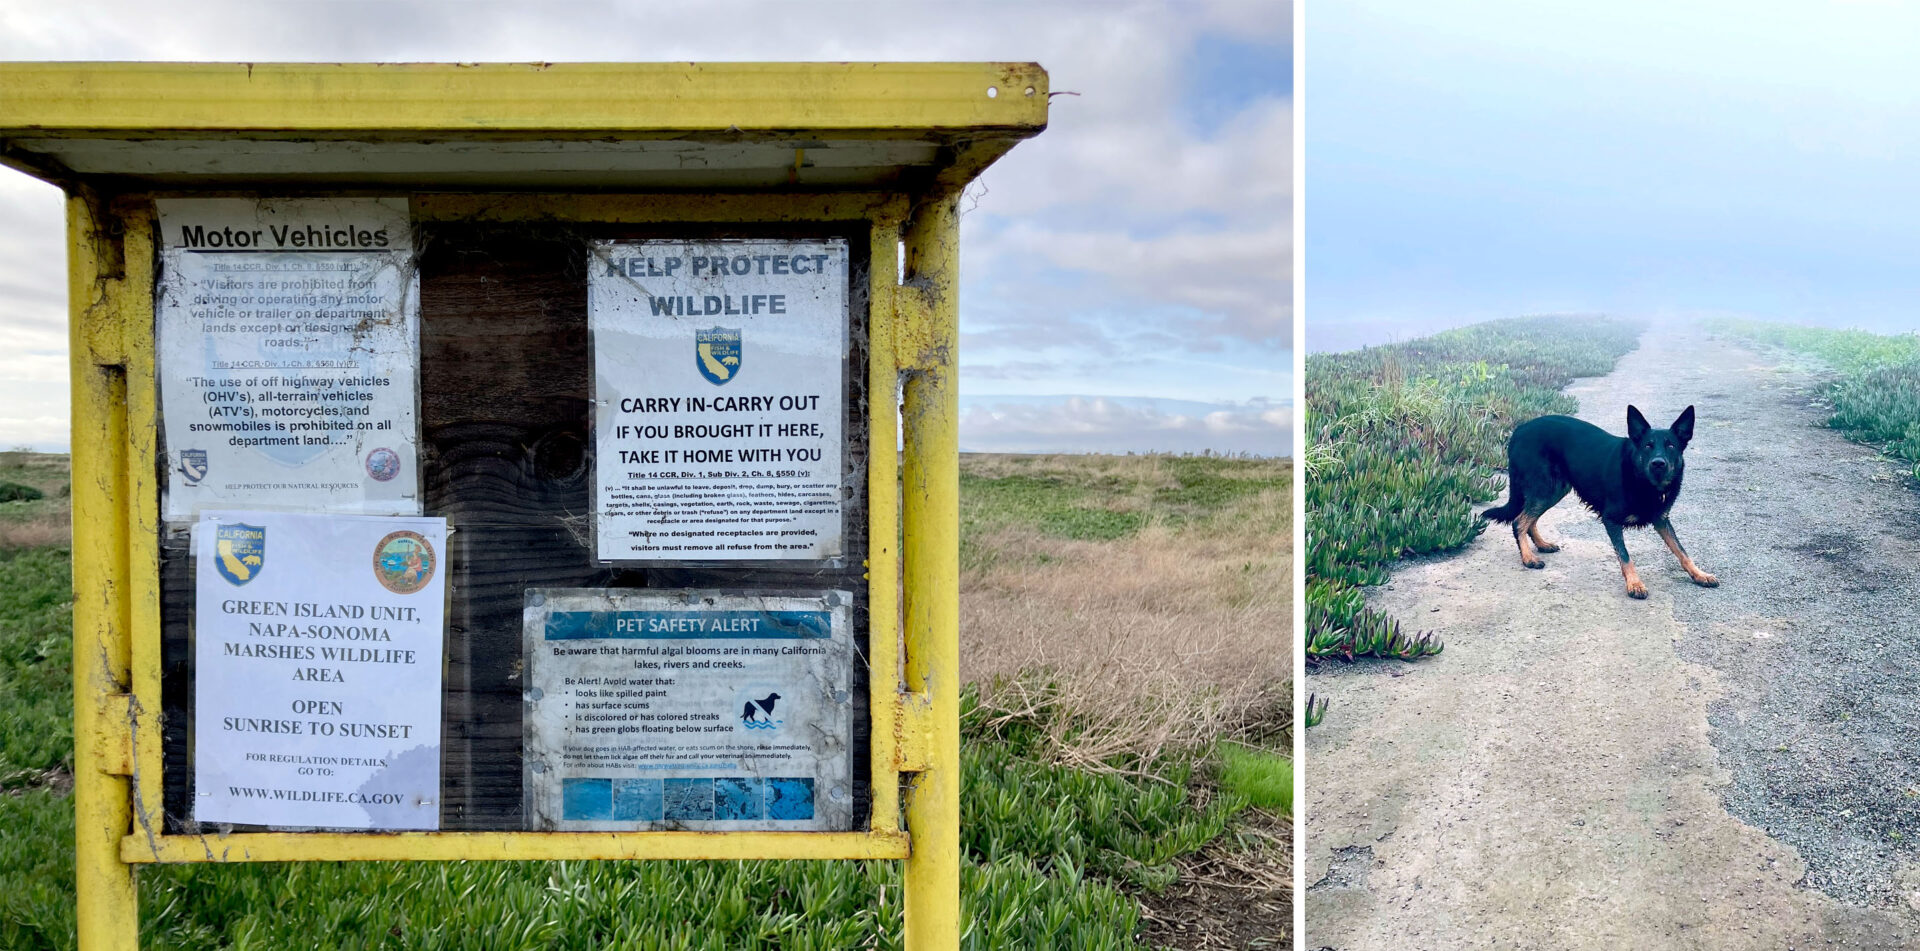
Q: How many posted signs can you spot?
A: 4